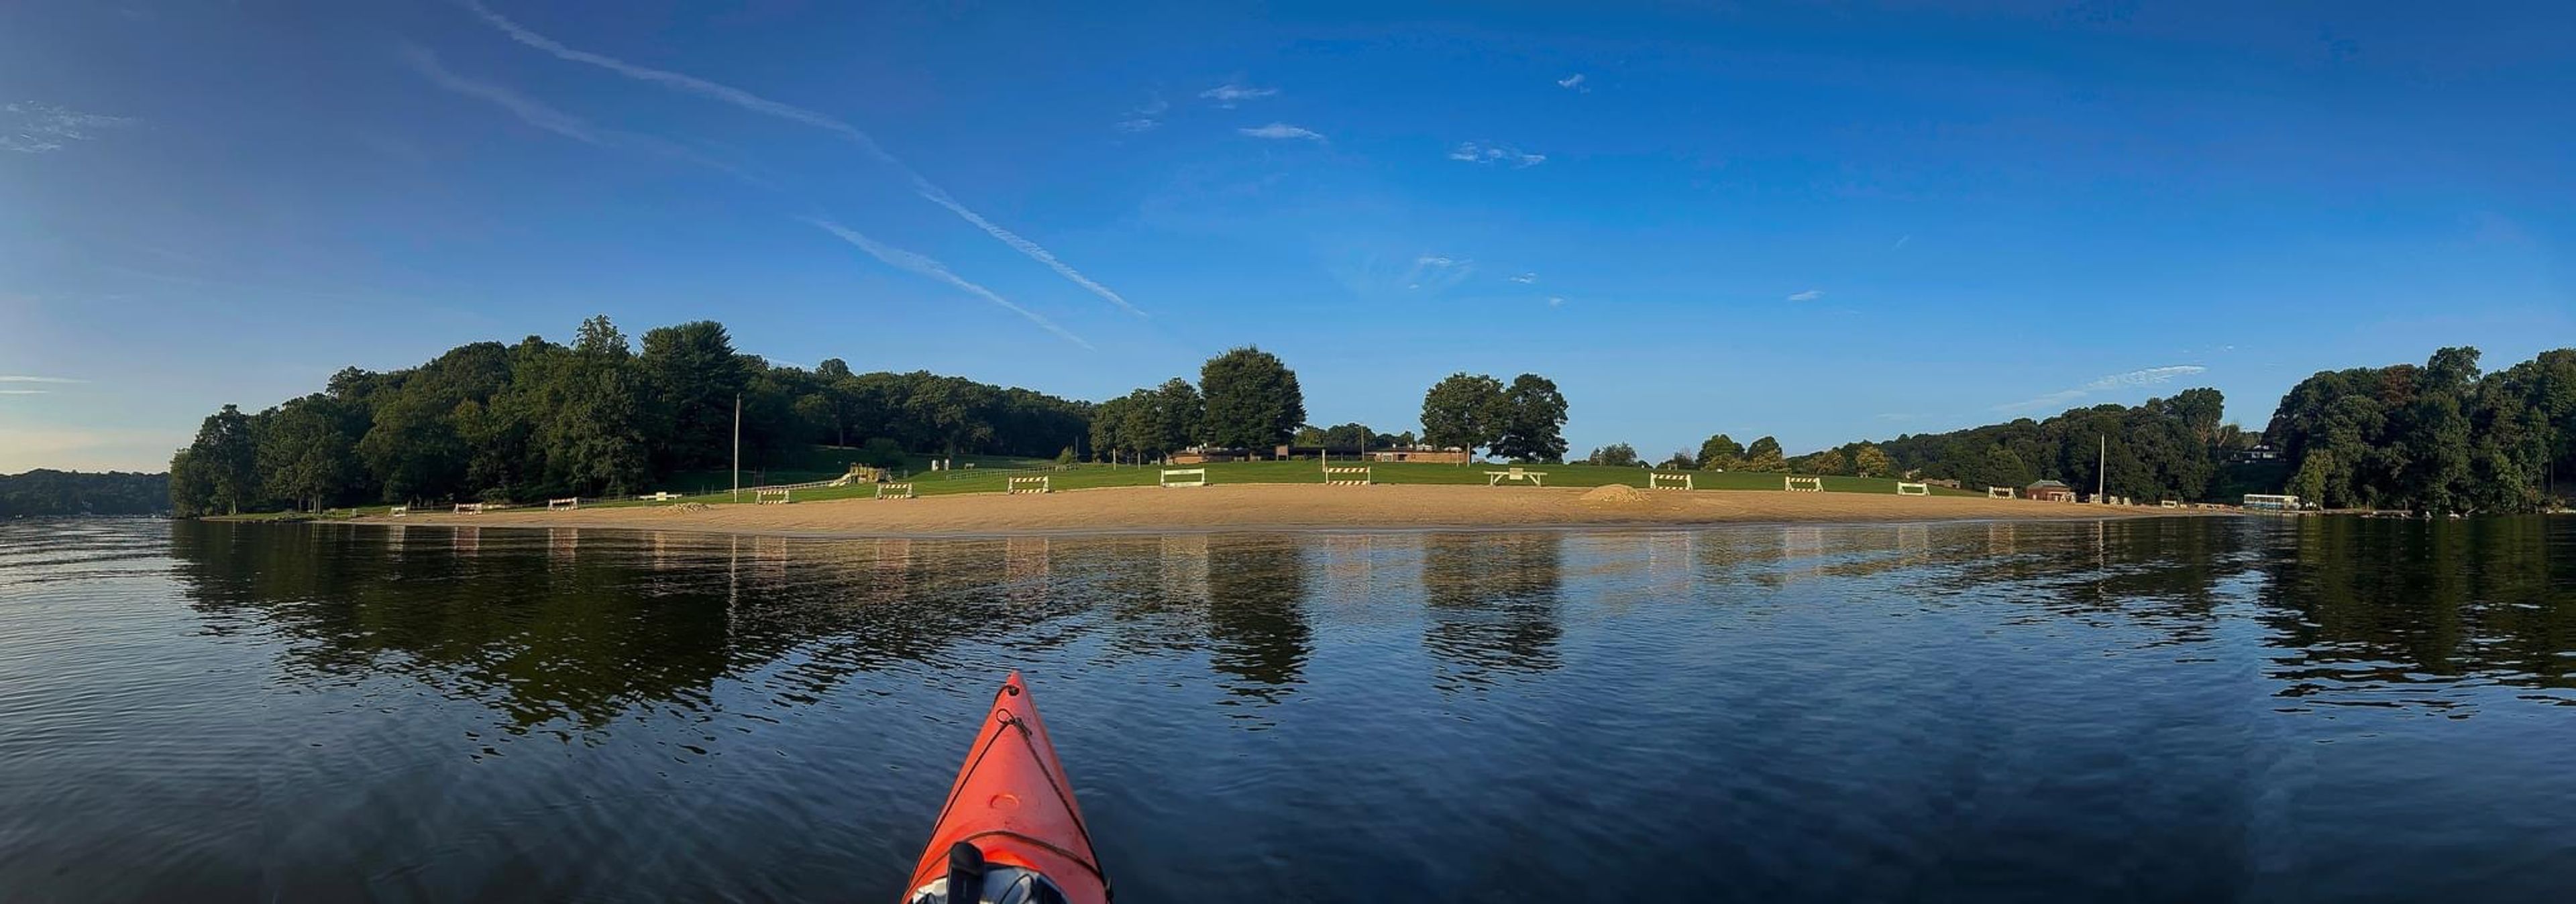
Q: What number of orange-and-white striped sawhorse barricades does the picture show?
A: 9